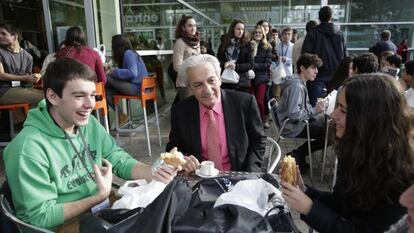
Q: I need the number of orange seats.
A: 3